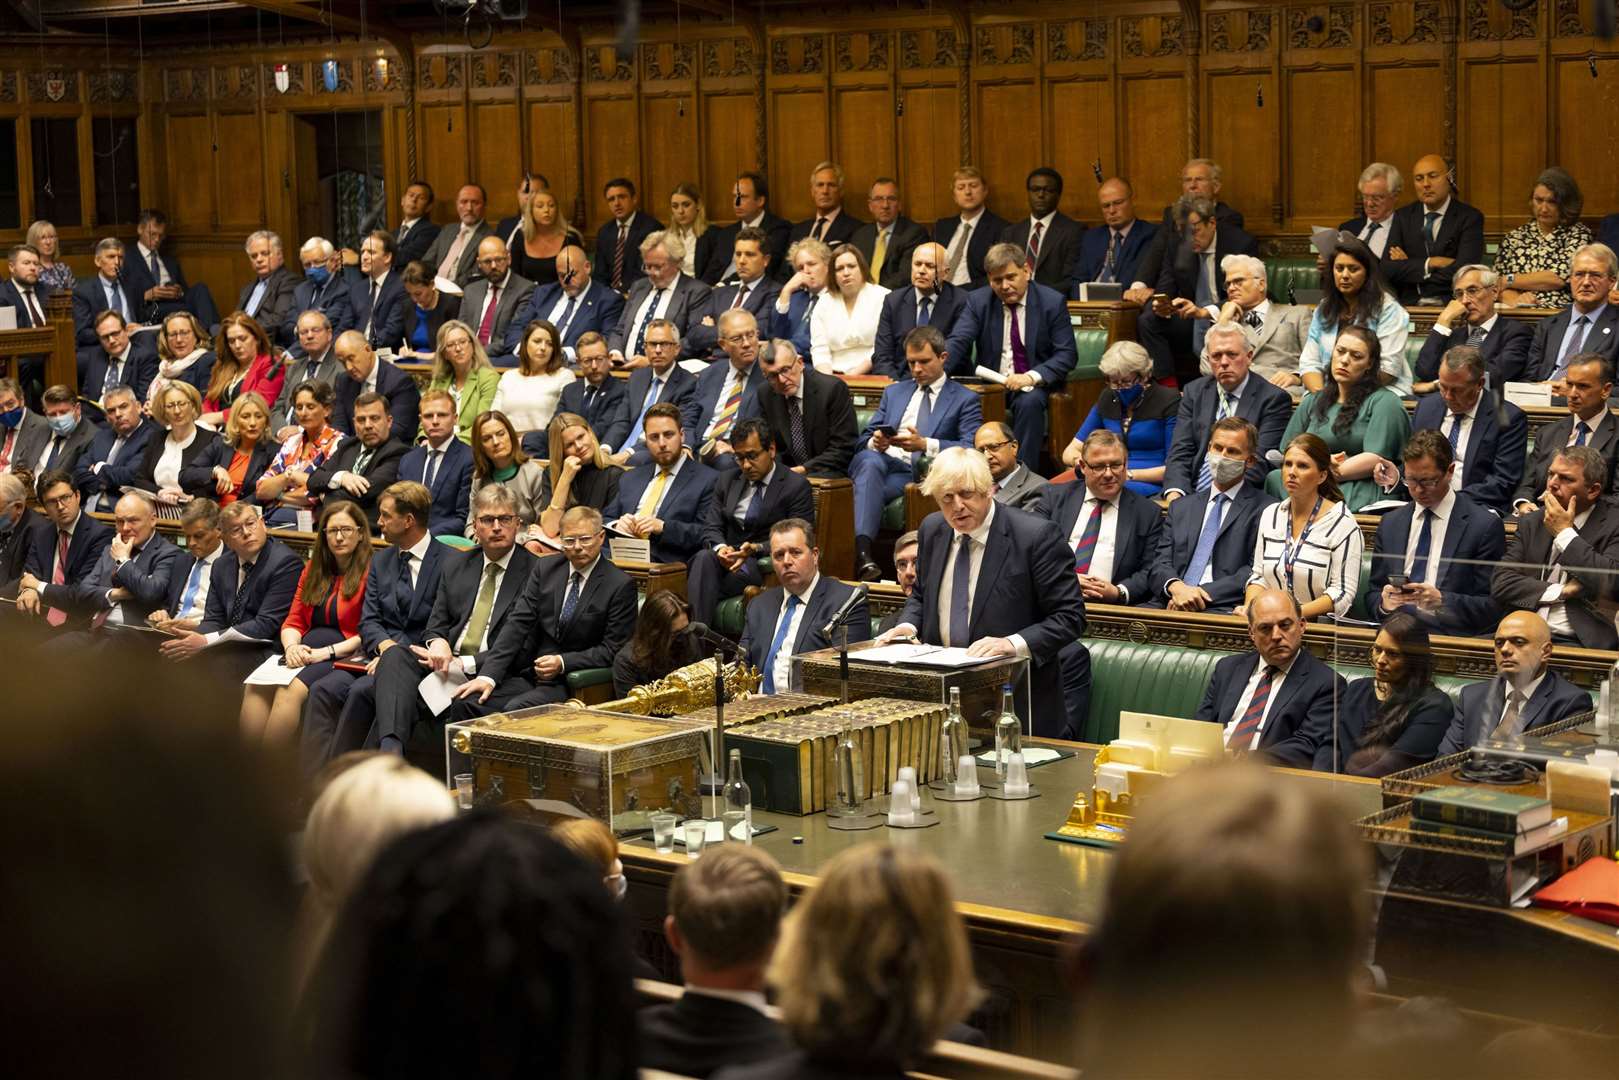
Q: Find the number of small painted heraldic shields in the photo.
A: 4